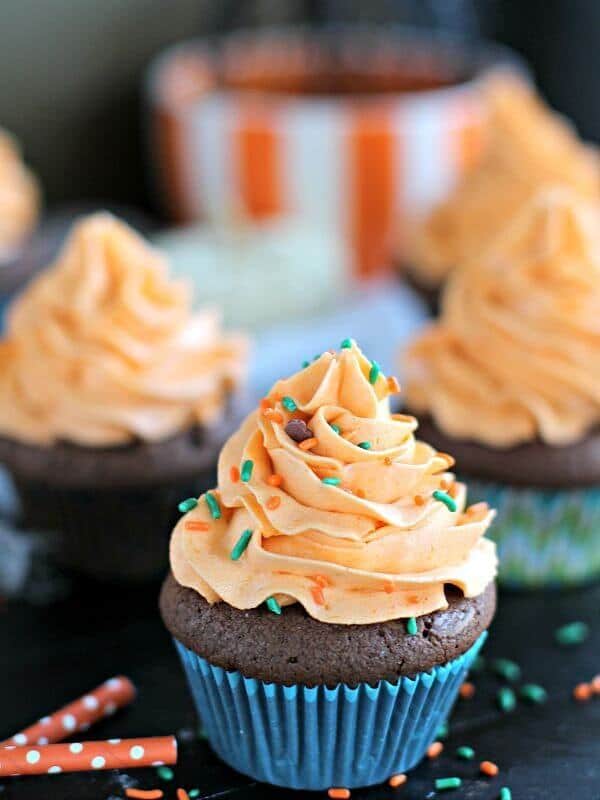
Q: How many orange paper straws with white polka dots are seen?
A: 2